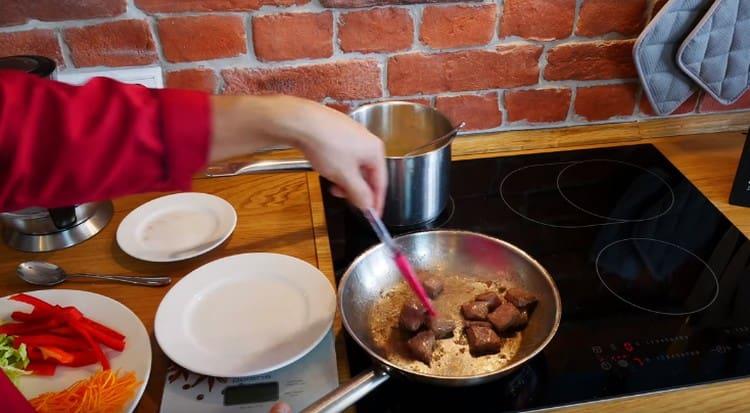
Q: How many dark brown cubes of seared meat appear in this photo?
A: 9